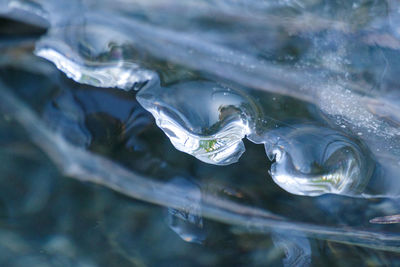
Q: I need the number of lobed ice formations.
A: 3